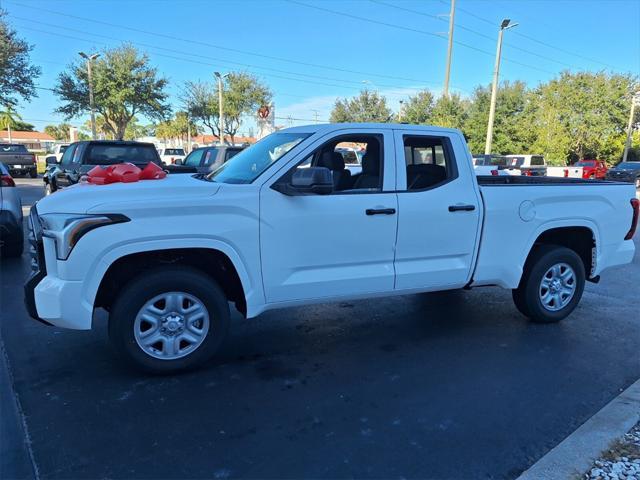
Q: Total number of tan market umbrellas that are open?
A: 0